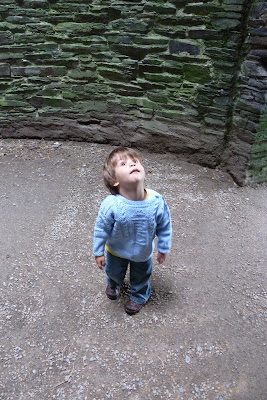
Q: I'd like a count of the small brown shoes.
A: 2